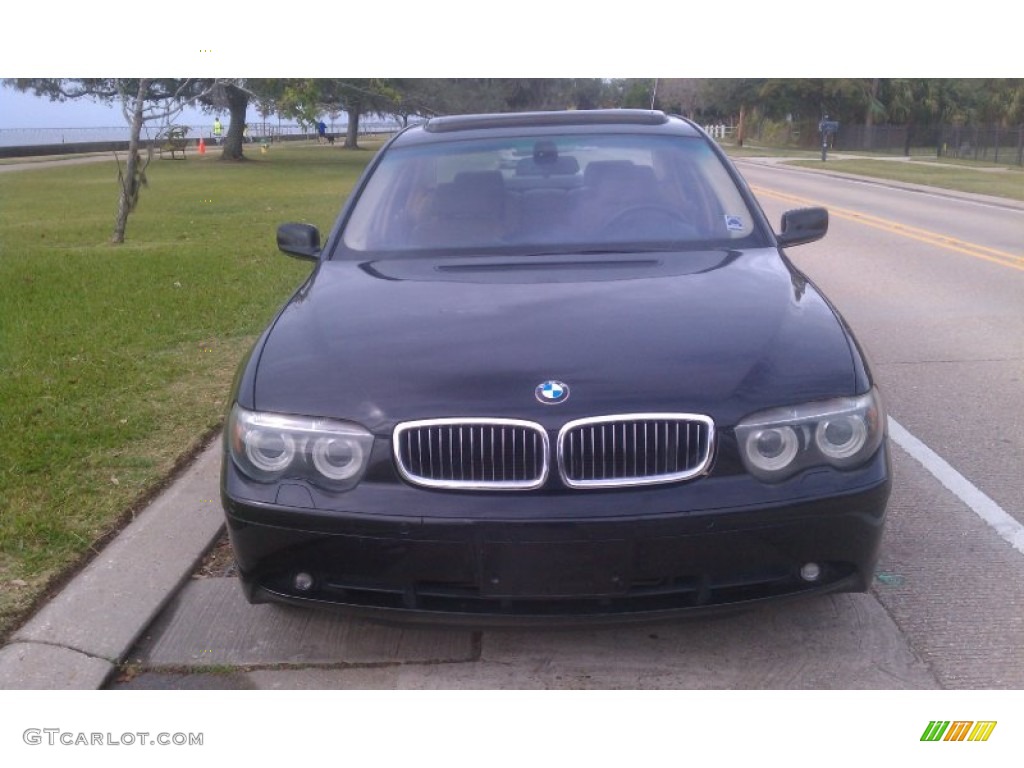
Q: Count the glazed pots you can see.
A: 0